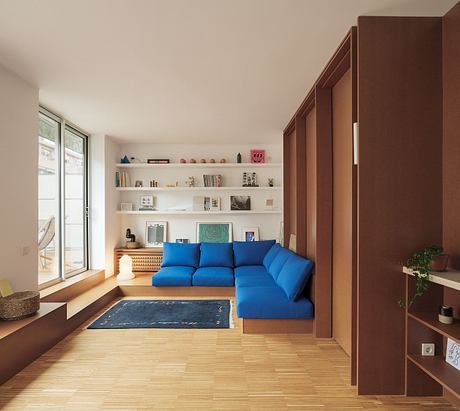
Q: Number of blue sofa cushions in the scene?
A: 11